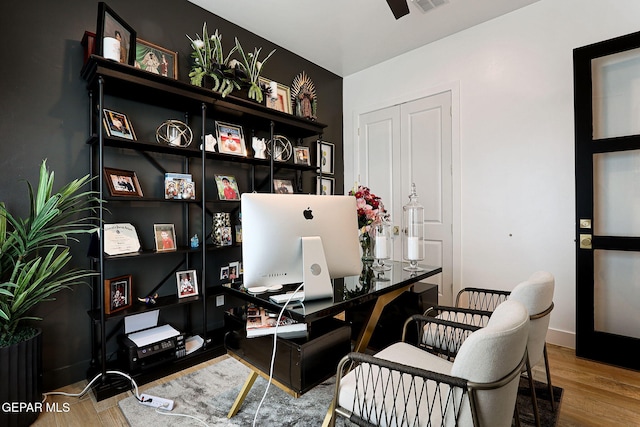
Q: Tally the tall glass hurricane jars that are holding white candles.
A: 2